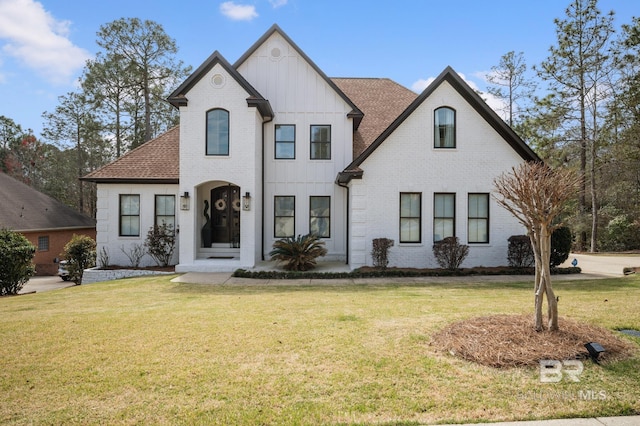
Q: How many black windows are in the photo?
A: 11